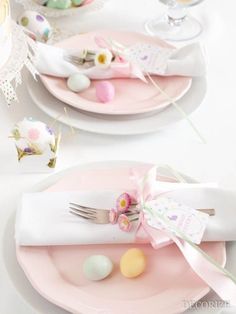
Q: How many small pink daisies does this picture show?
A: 3